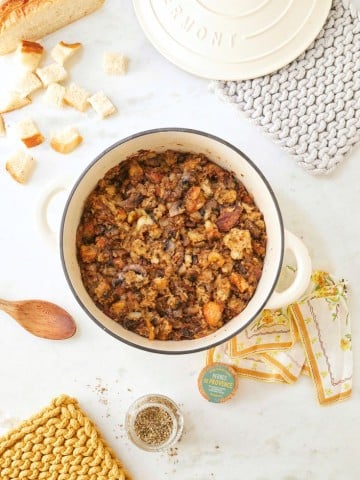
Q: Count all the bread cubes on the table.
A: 13